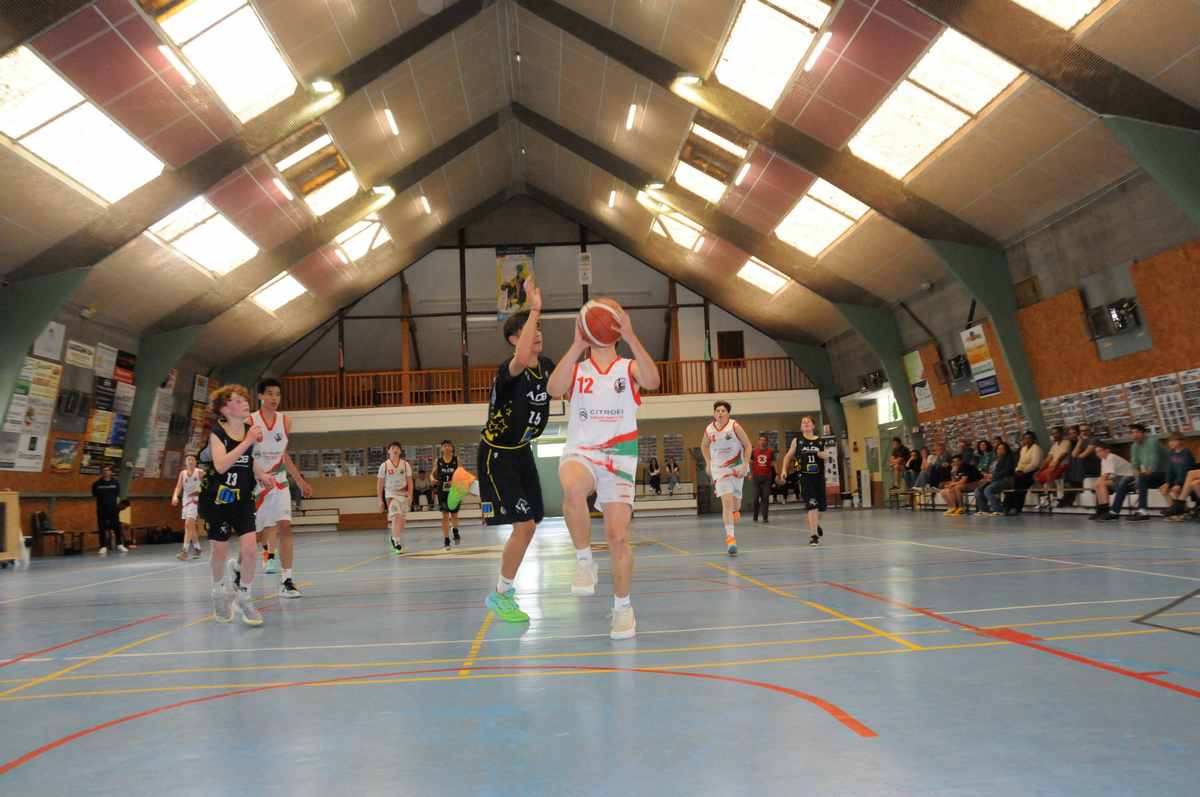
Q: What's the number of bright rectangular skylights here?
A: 13